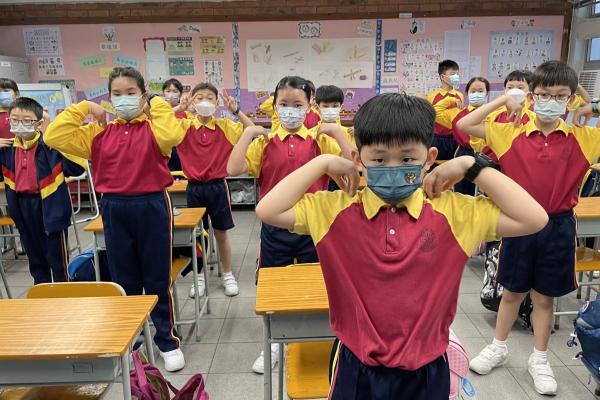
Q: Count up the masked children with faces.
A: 12